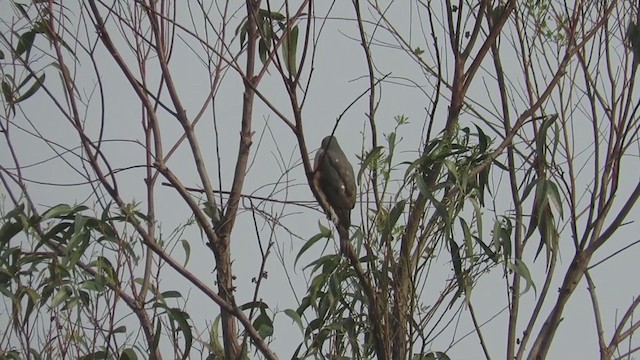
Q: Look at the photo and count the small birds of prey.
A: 1